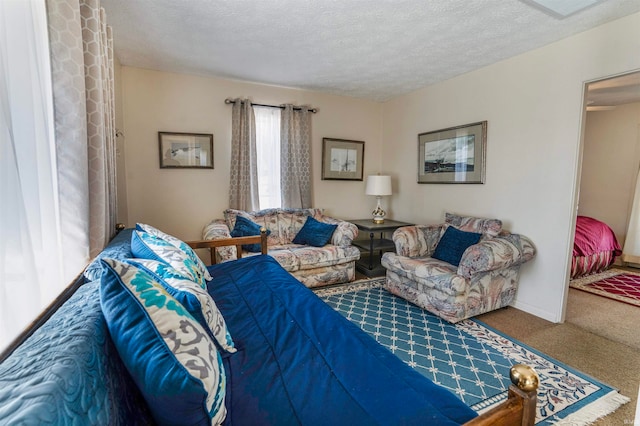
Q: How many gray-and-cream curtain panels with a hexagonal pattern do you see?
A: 3